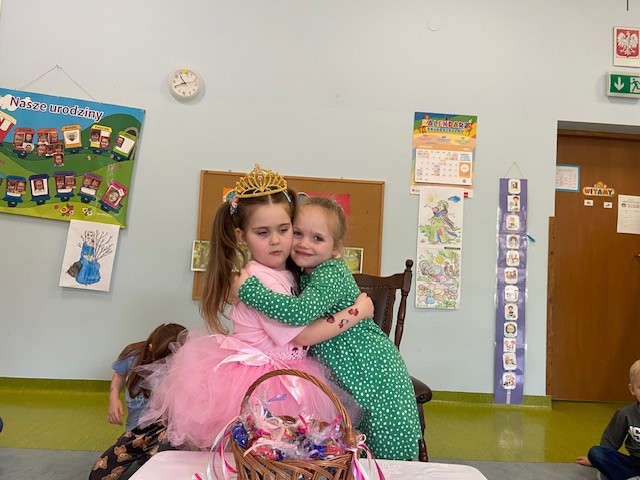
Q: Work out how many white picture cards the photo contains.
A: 12